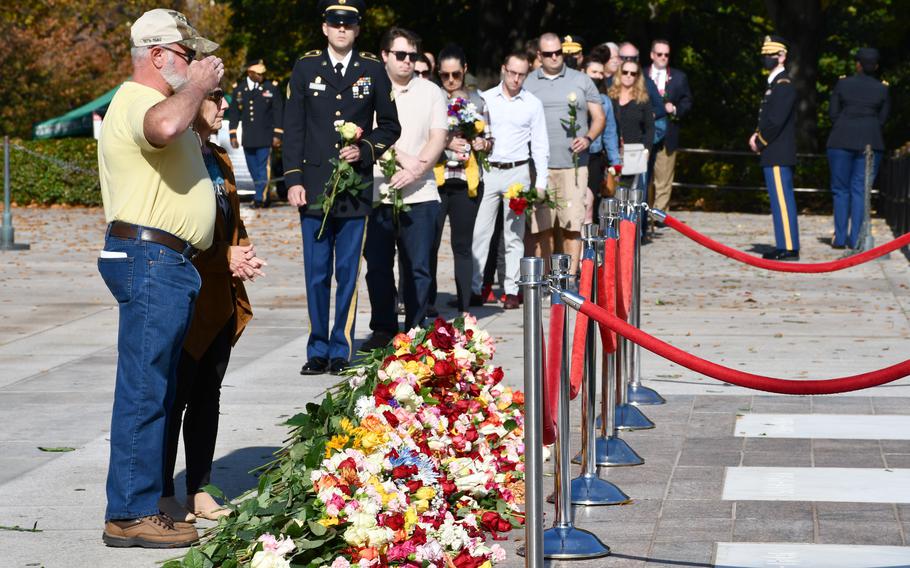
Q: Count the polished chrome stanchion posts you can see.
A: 6